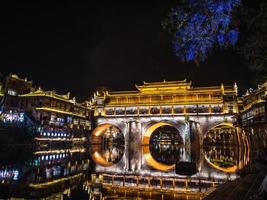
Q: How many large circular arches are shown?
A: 3